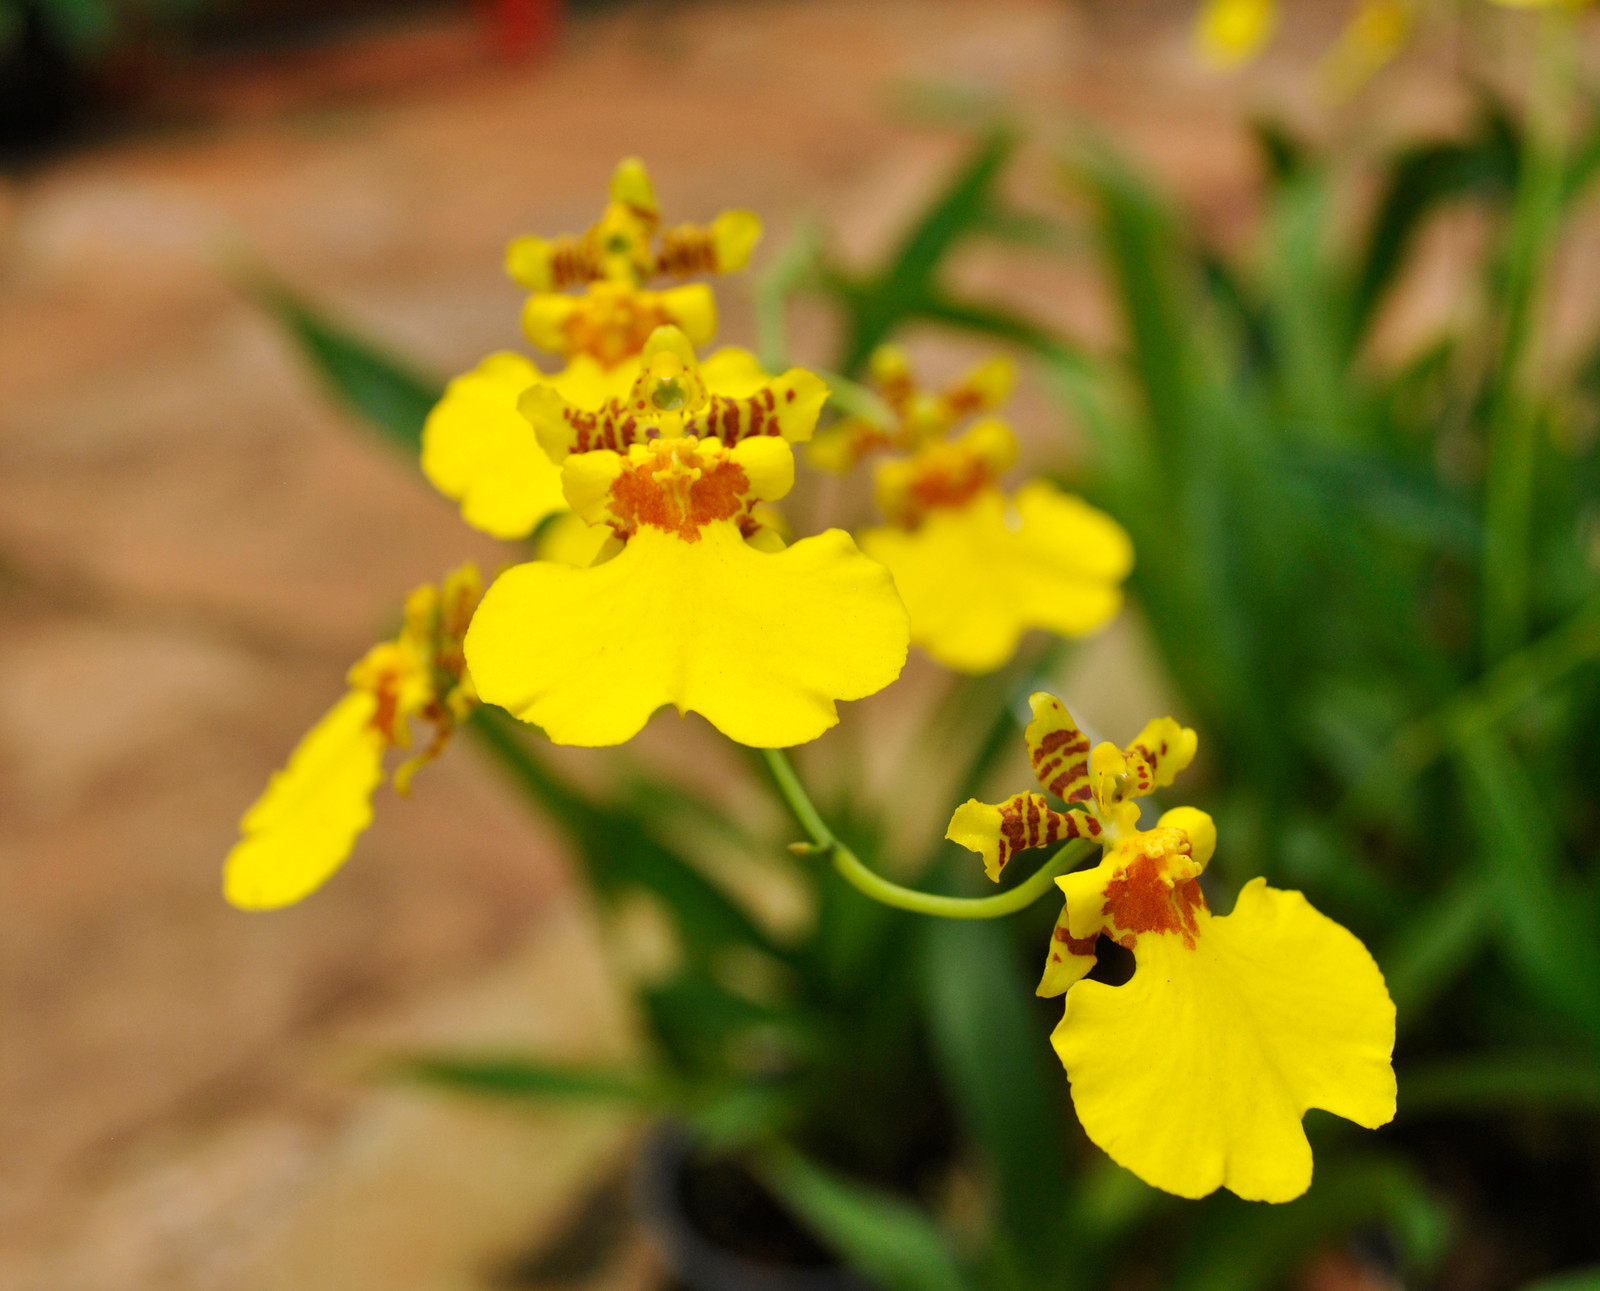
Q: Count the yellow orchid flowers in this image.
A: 5